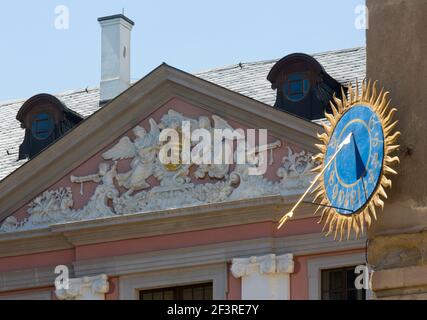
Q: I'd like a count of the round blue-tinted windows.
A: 2